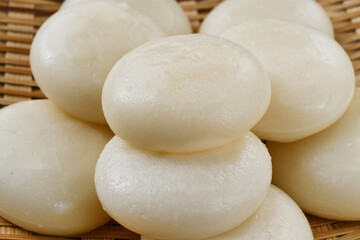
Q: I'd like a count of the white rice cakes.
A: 9